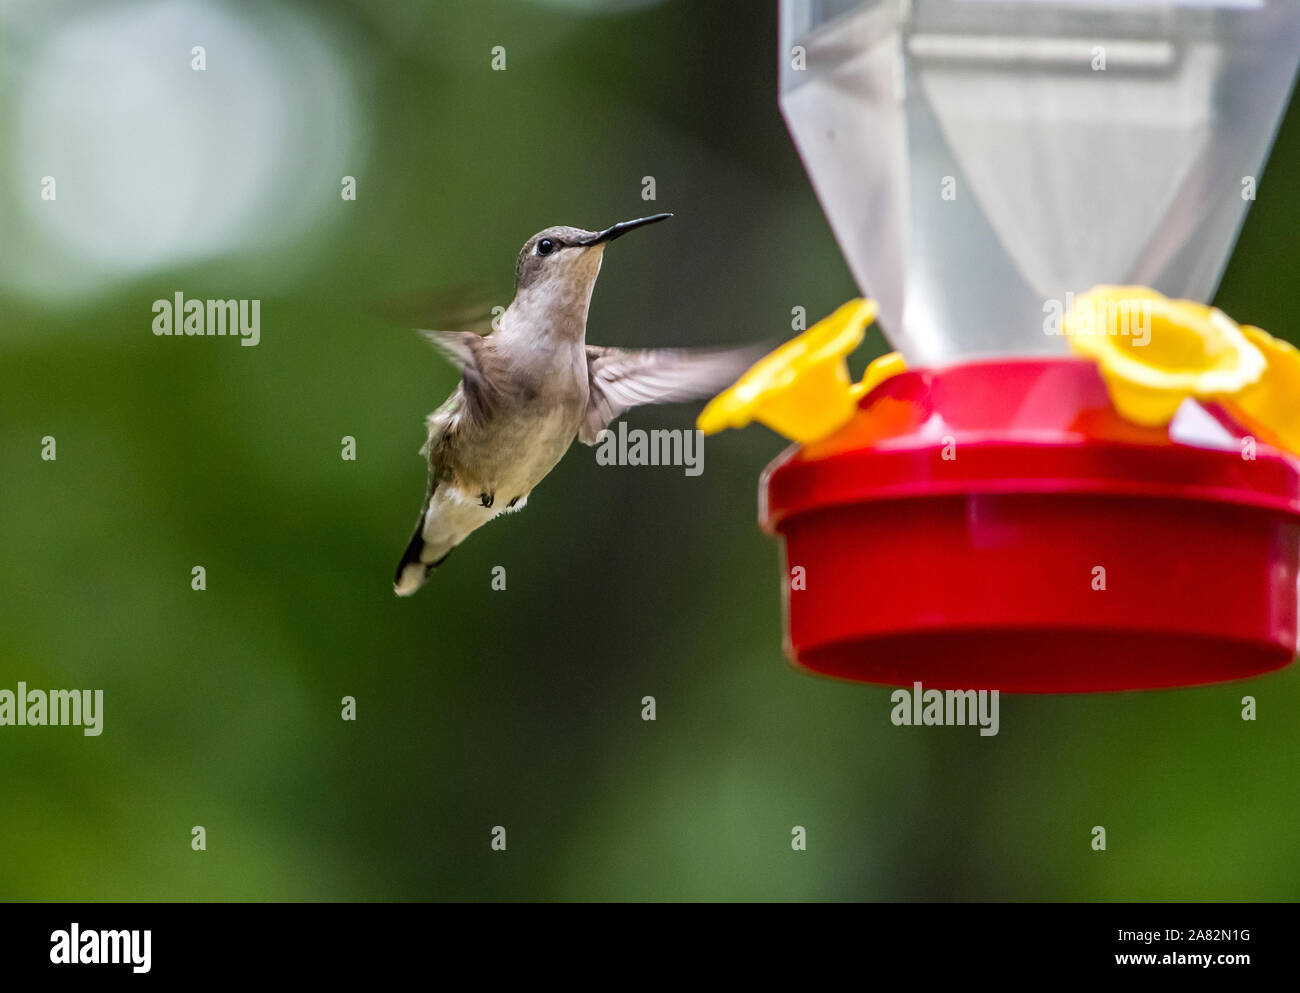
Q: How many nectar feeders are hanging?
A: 1